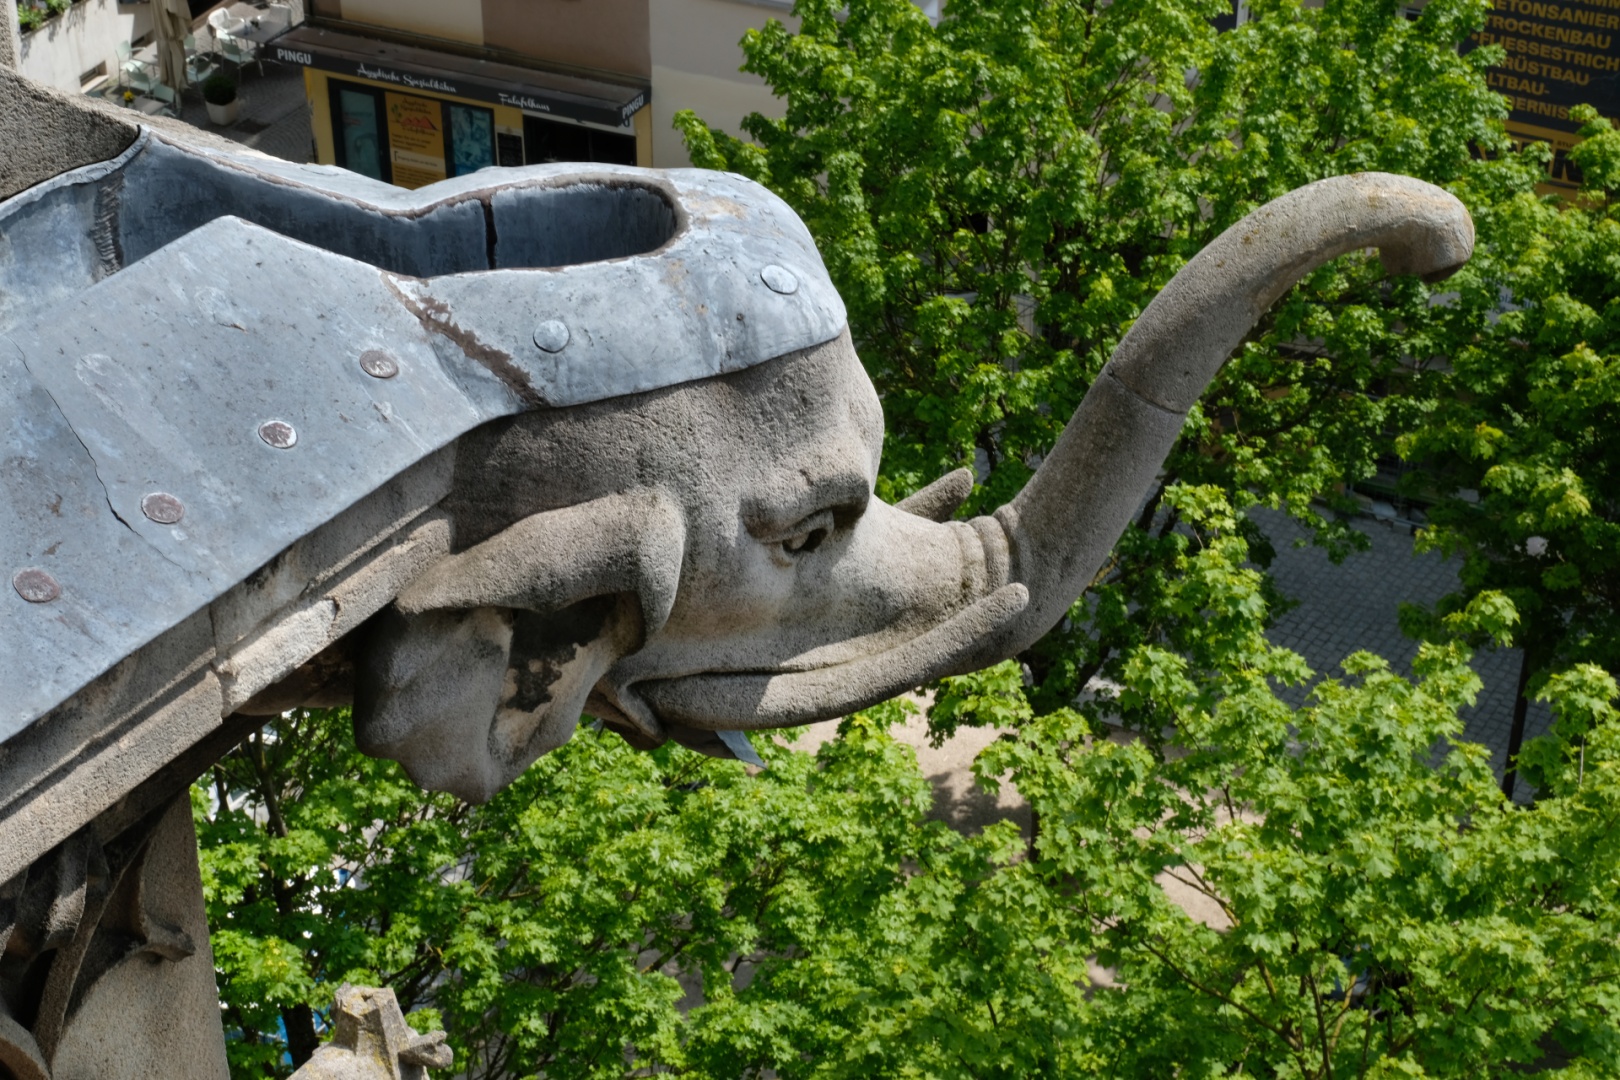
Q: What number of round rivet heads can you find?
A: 6